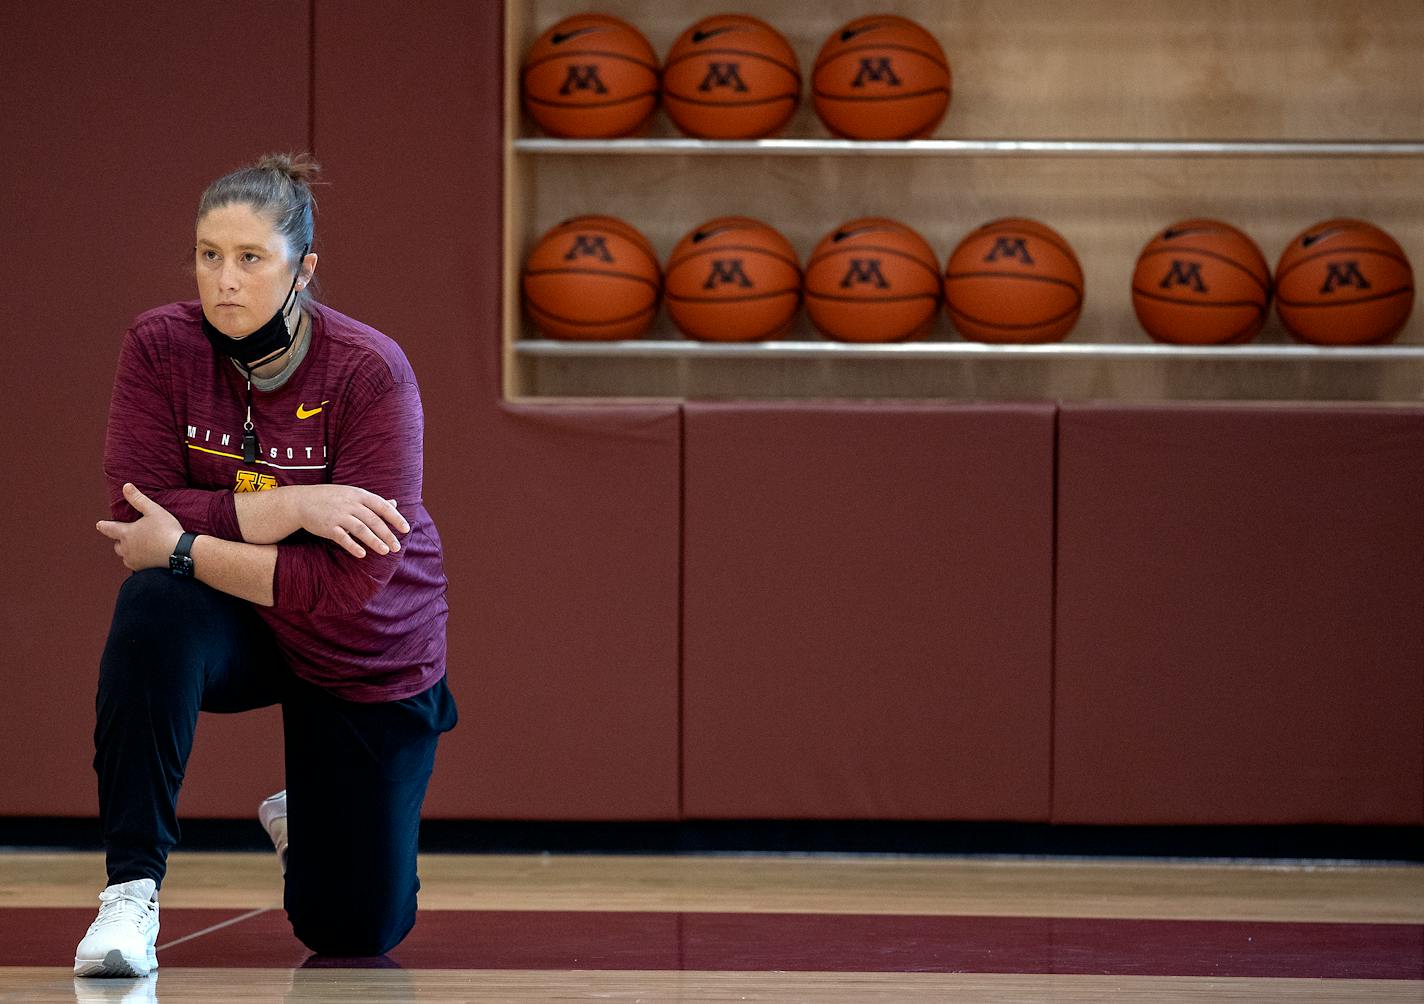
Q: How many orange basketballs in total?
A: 9